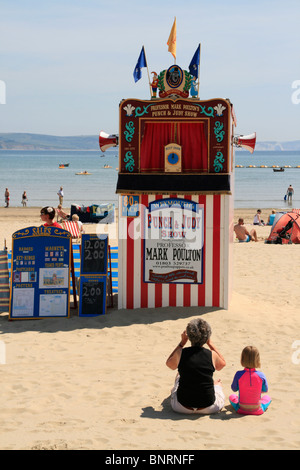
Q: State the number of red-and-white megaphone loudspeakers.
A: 2